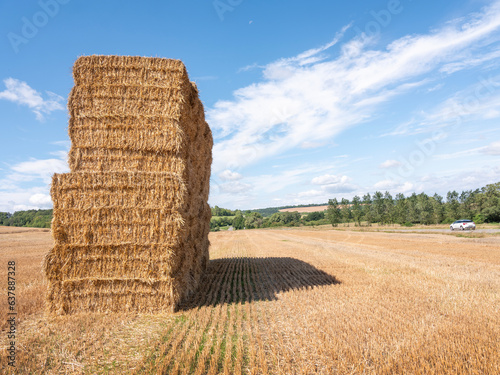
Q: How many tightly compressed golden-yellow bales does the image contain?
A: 8